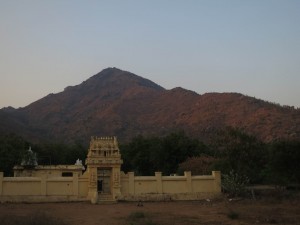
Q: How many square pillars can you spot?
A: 7